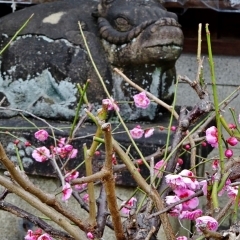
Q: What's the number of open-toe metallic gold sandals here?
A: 0